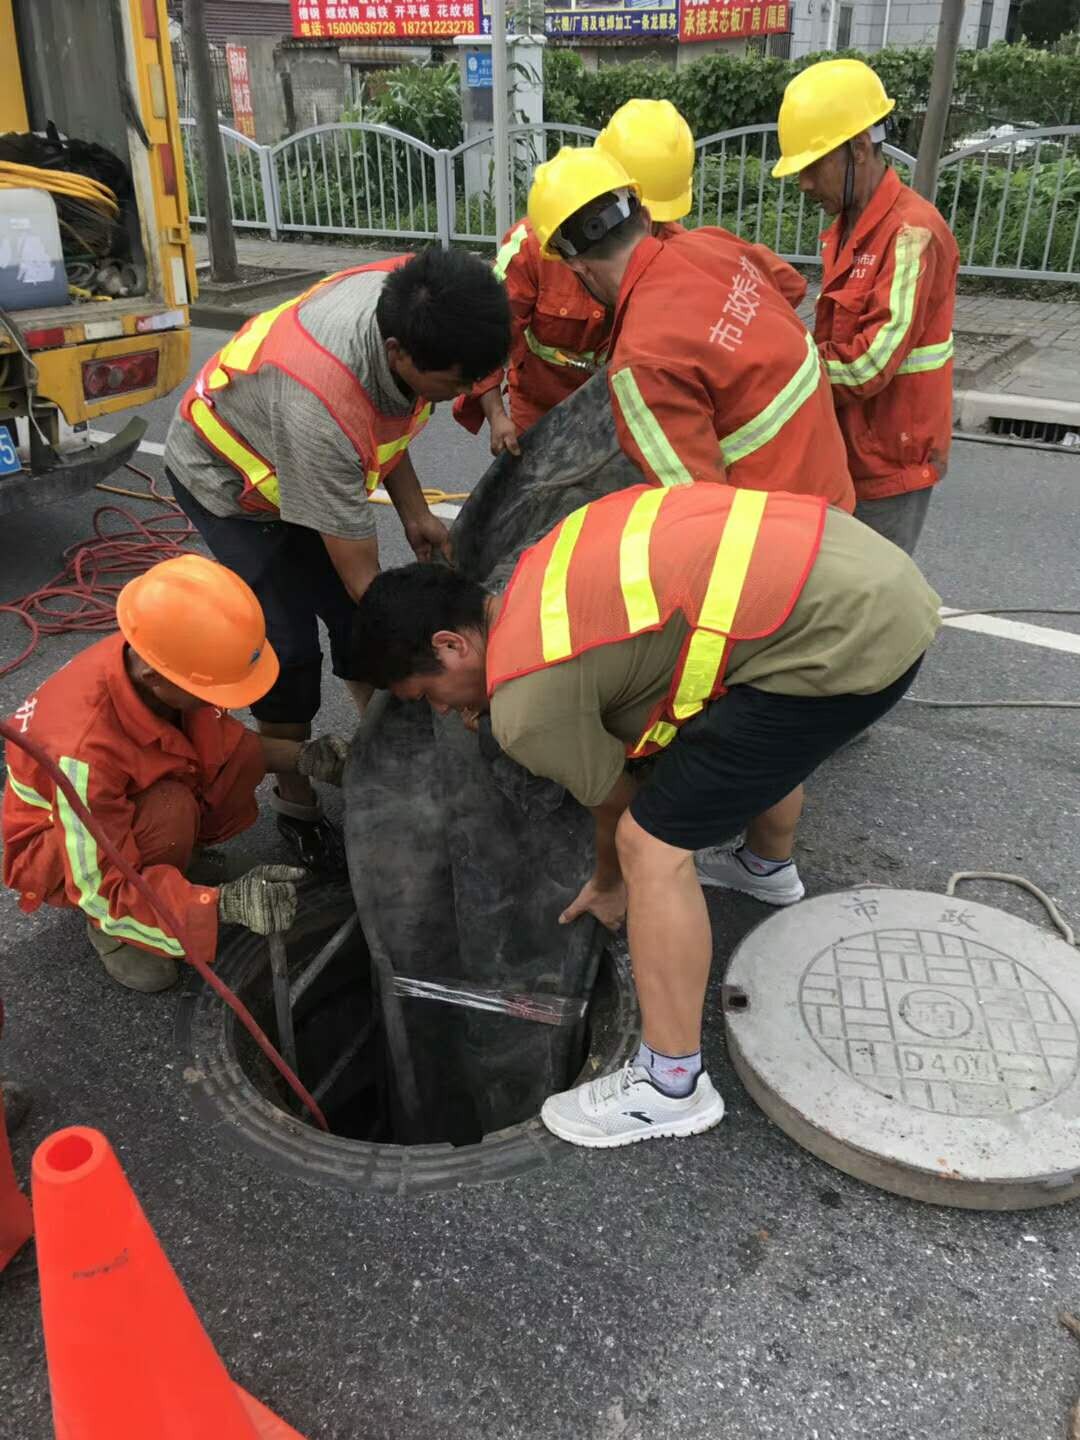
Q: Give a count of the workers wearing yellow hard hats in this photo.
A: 3